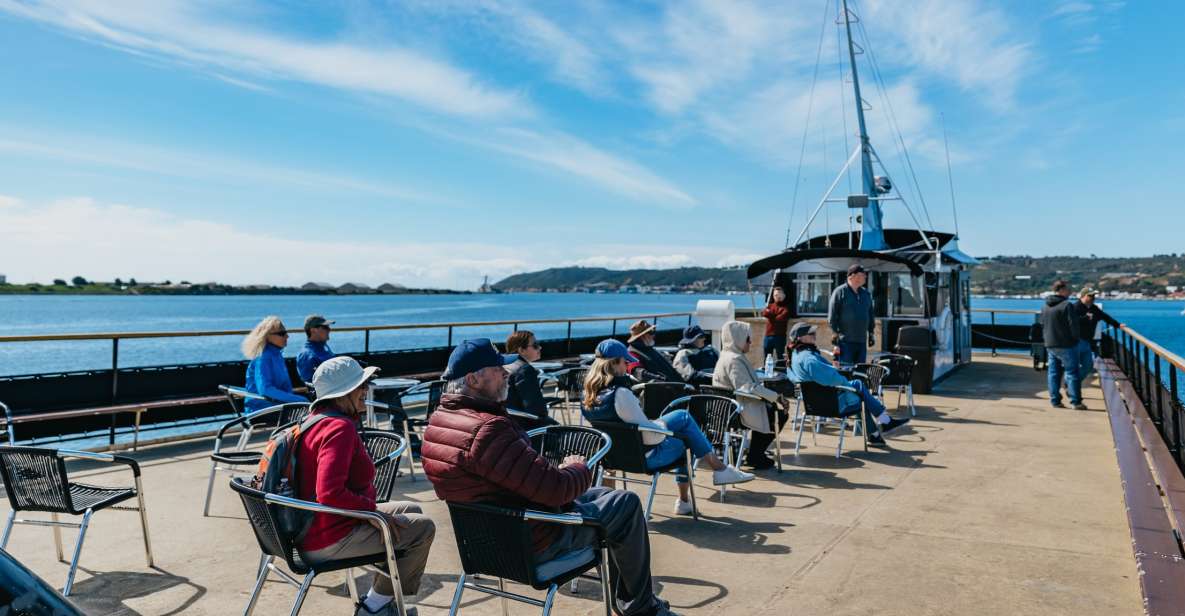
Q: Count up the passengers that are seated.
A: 10